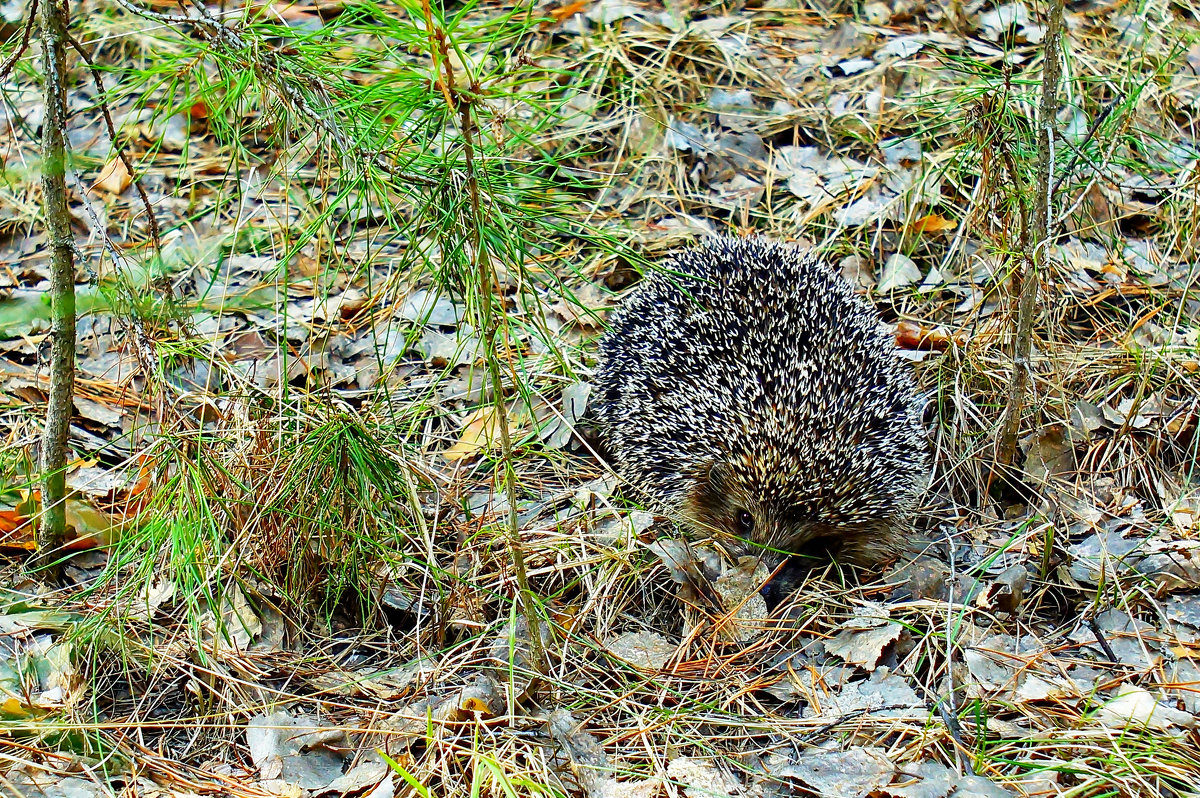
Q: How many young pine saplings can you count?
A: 3